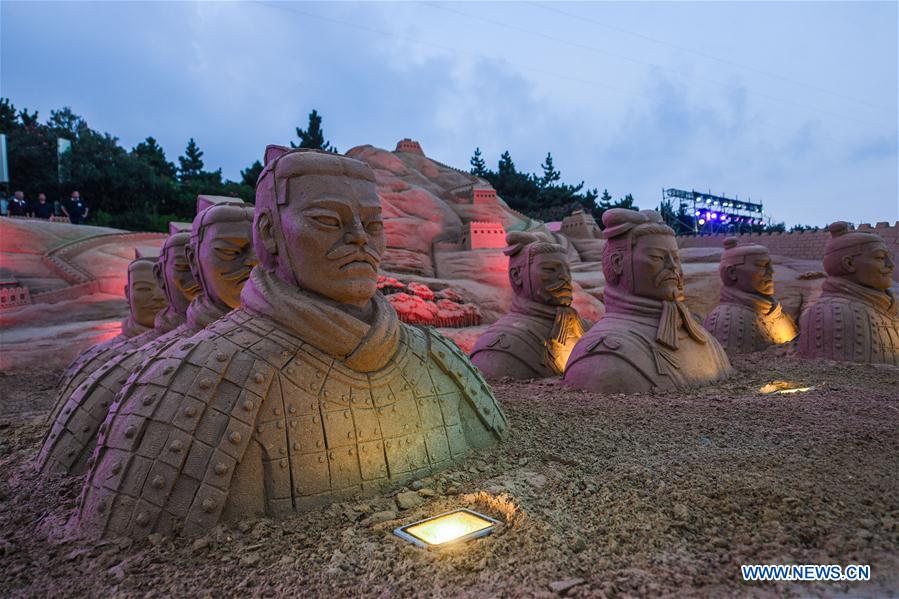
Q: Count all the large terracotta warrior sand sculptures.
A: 8